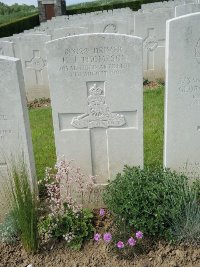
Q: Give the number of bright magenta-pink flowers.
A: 6